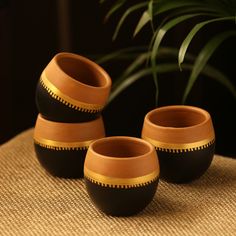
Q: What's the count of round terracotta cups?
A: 4